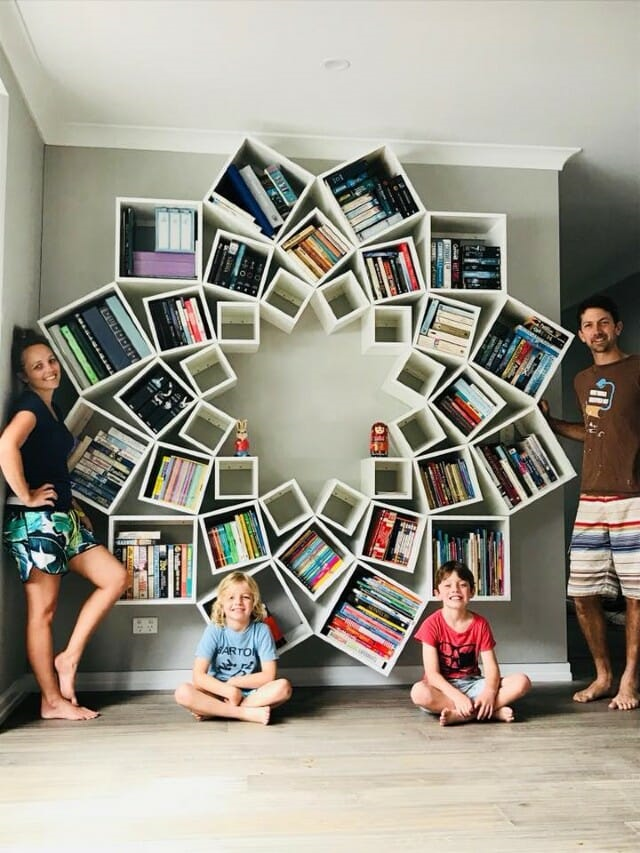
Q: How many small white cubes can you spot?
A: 12